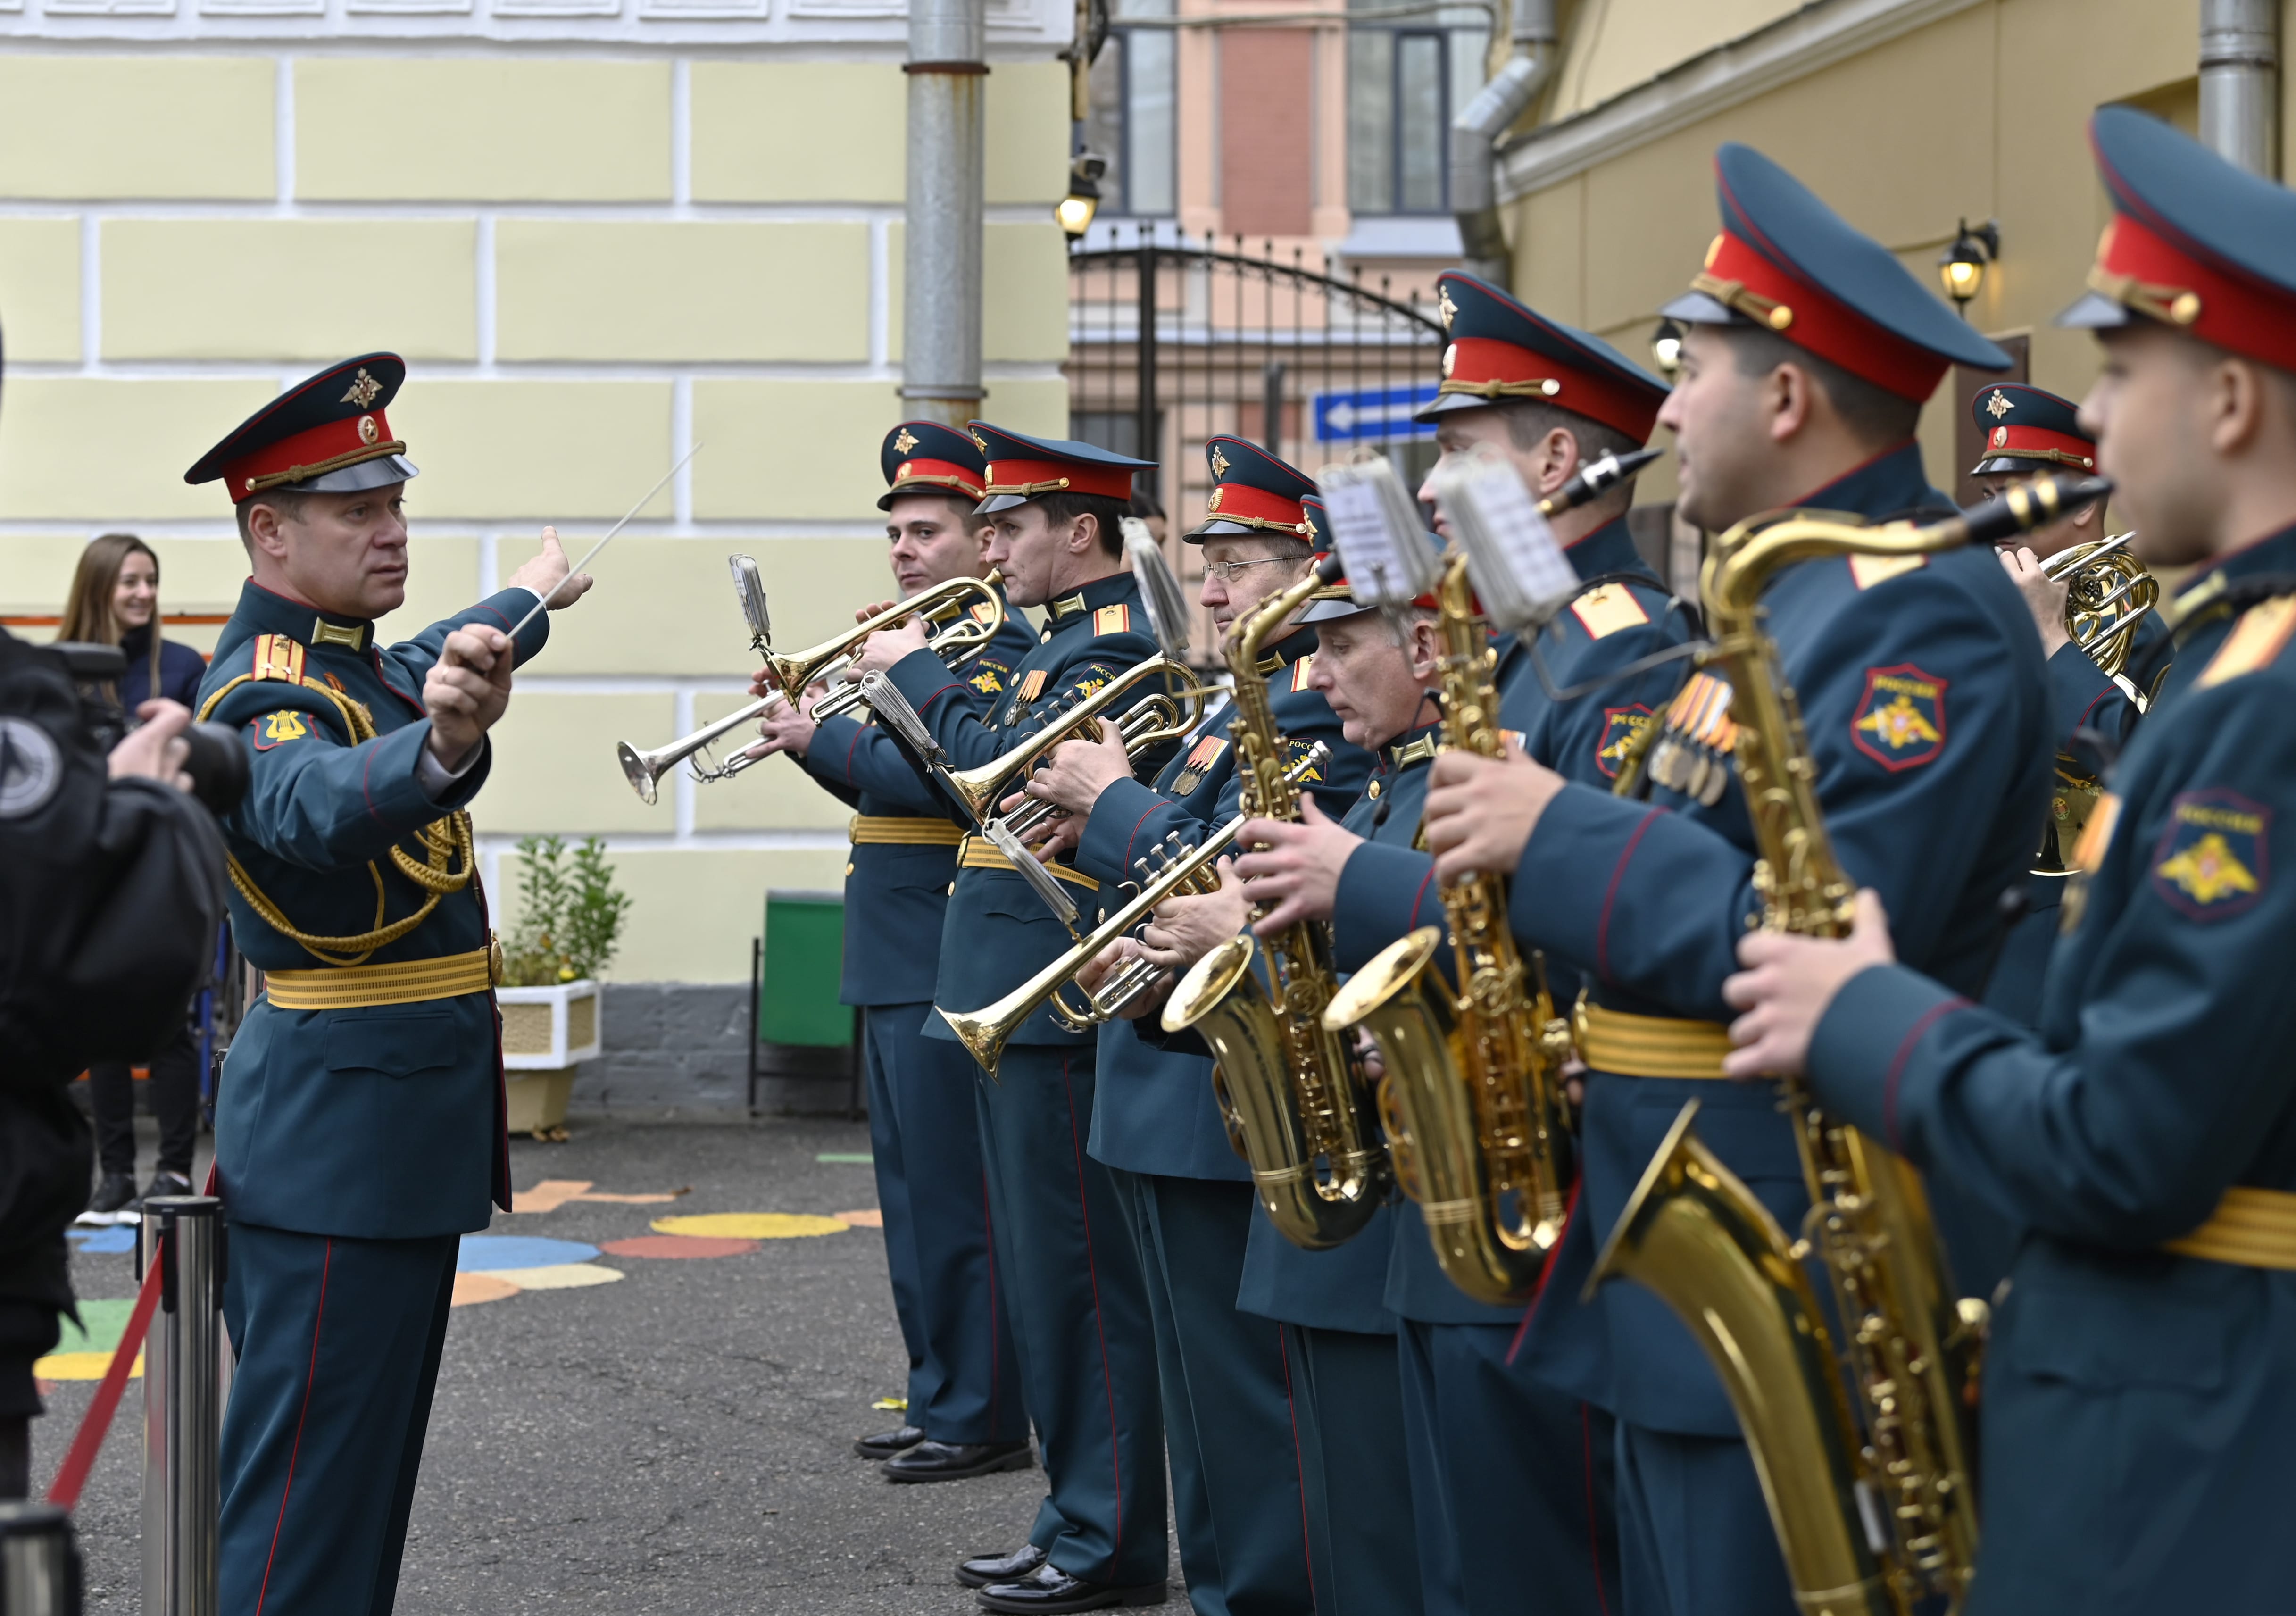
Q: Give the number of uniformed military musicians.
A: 9